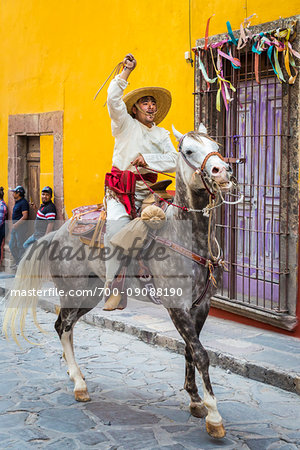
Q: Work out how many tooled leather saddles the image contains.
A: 1